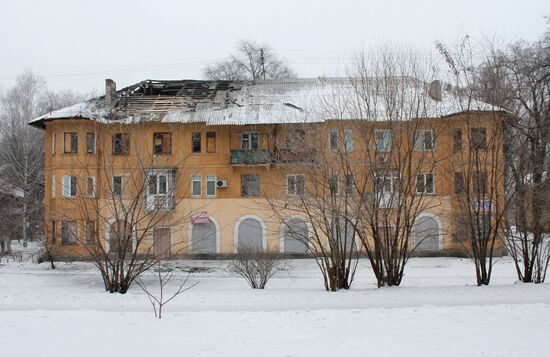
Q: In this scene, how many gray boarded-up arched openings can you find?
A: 5